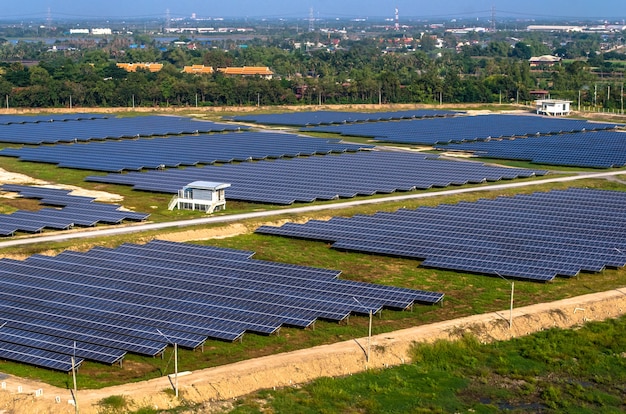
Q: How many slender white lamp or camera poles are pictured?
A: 4